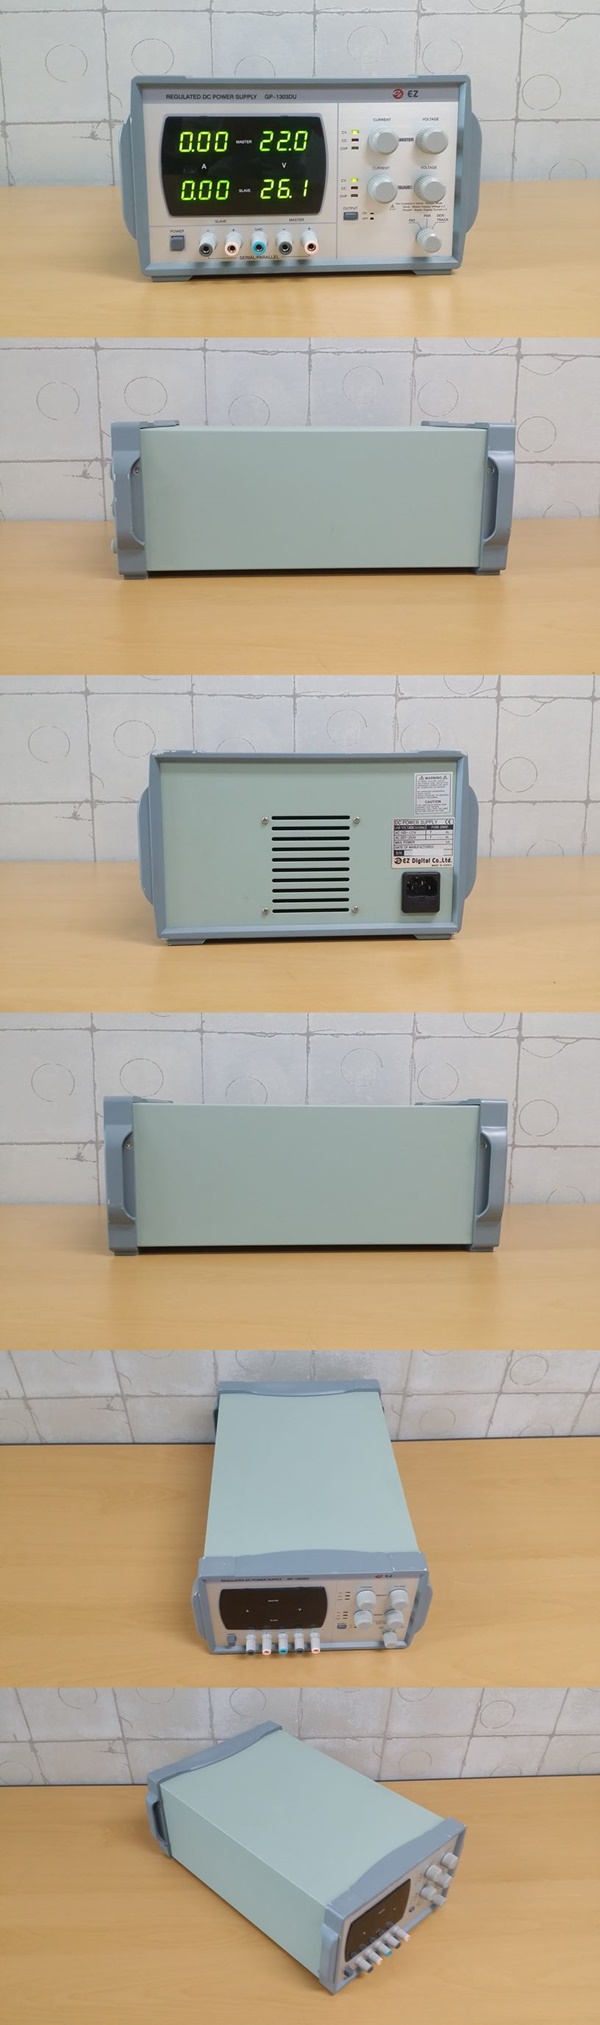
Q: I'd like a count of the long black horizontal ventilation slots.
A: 10